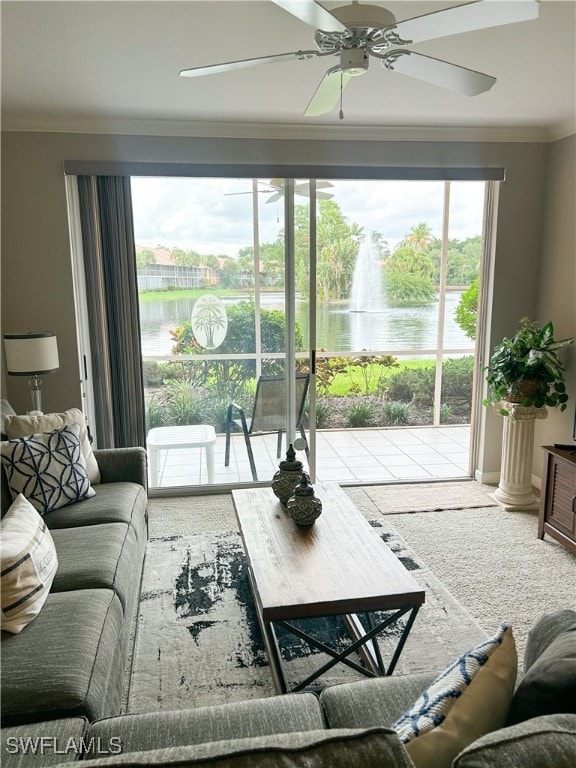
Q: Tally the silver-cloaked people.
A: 0